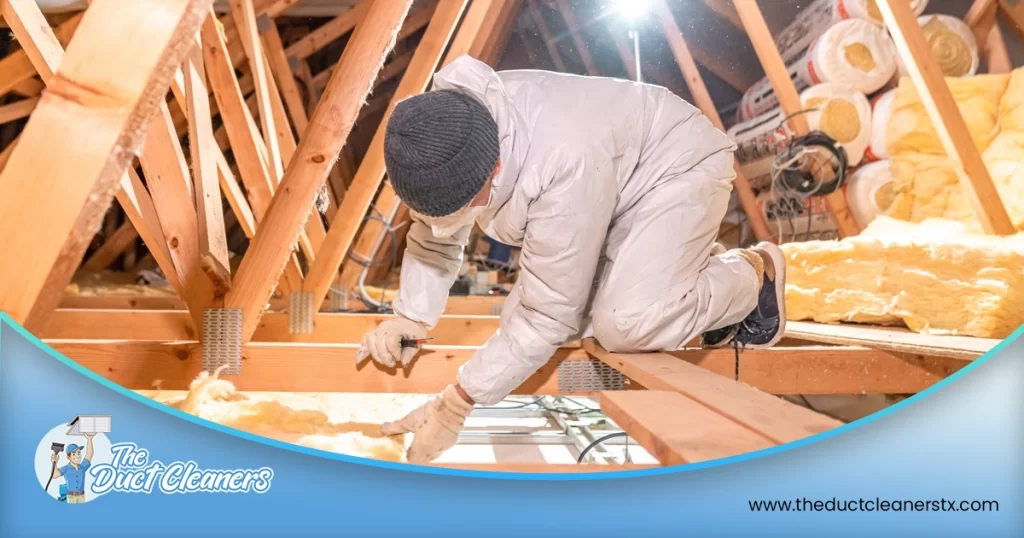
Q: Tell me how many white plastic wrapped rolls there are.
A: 6